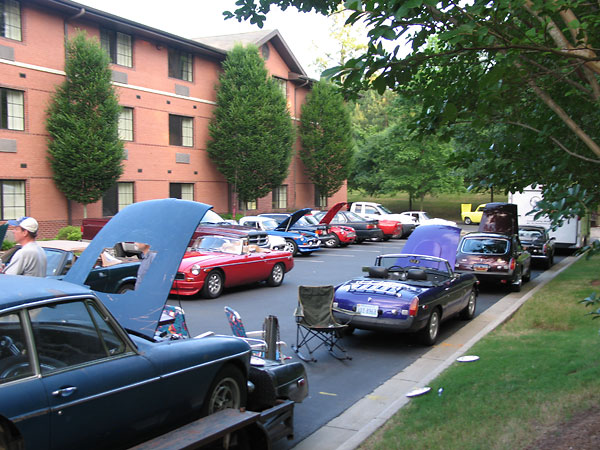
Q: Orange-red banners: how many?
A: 0